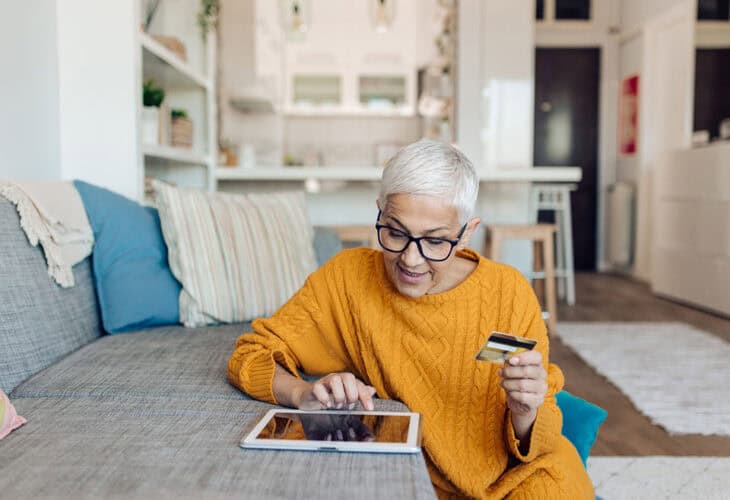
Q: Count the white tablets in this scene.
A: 1